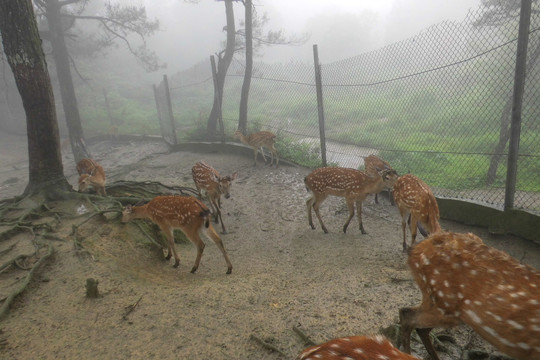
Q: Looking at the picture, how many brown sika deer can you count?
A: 9